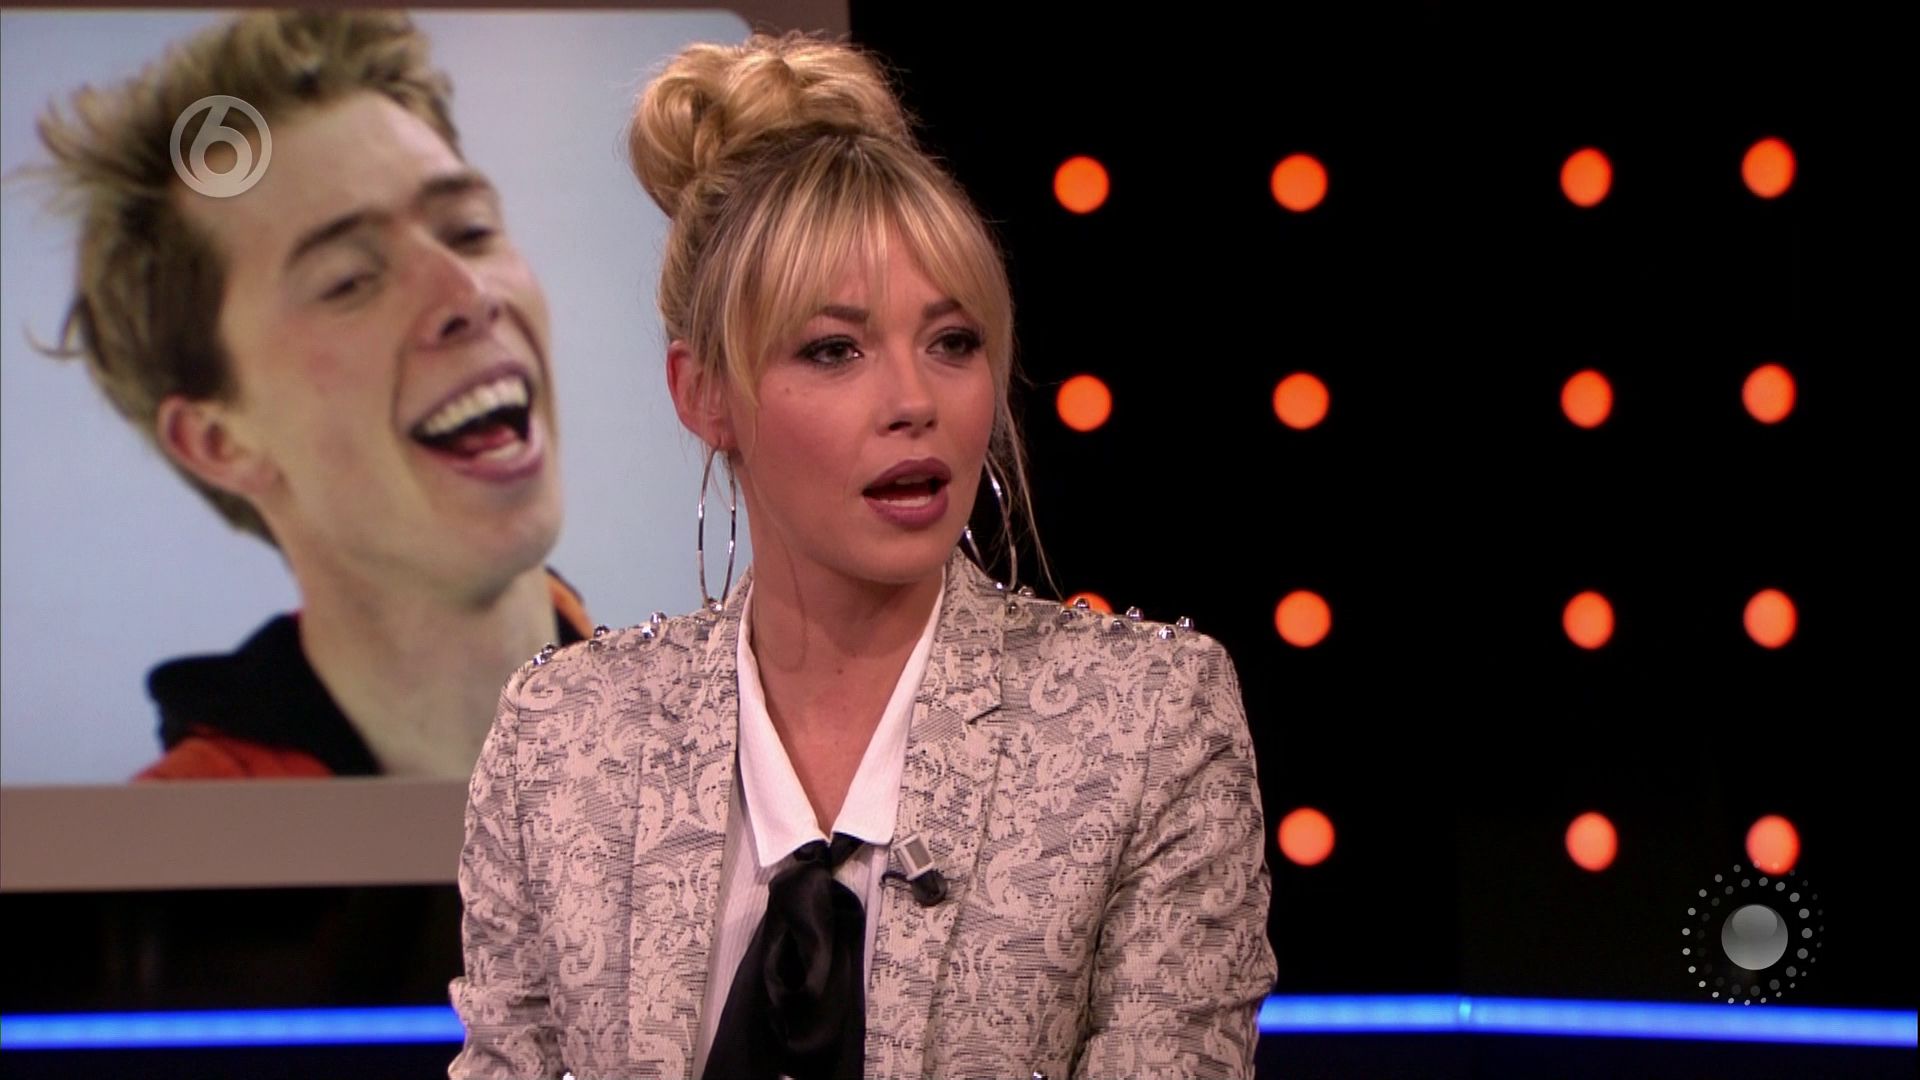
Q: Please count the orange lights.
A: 15